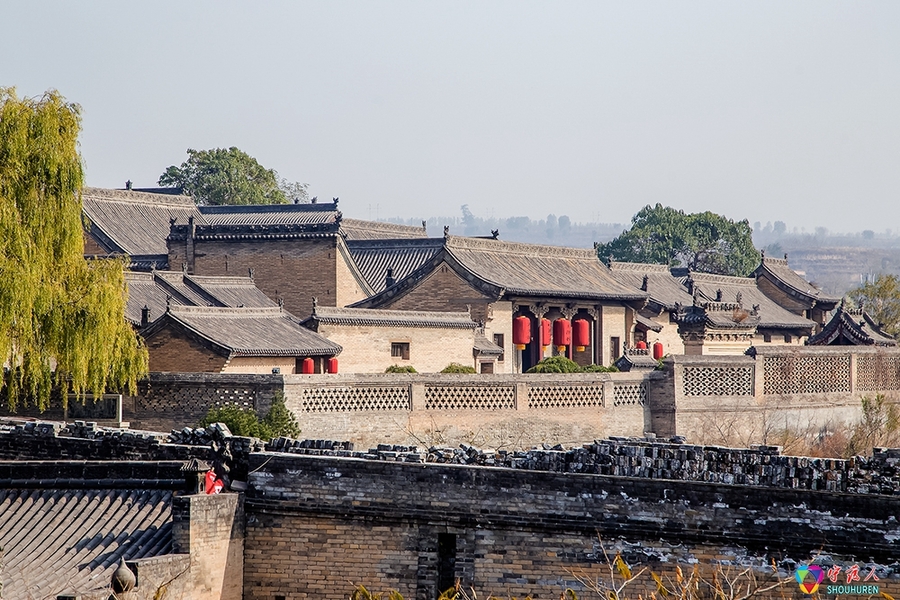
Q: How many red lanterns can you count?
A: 8